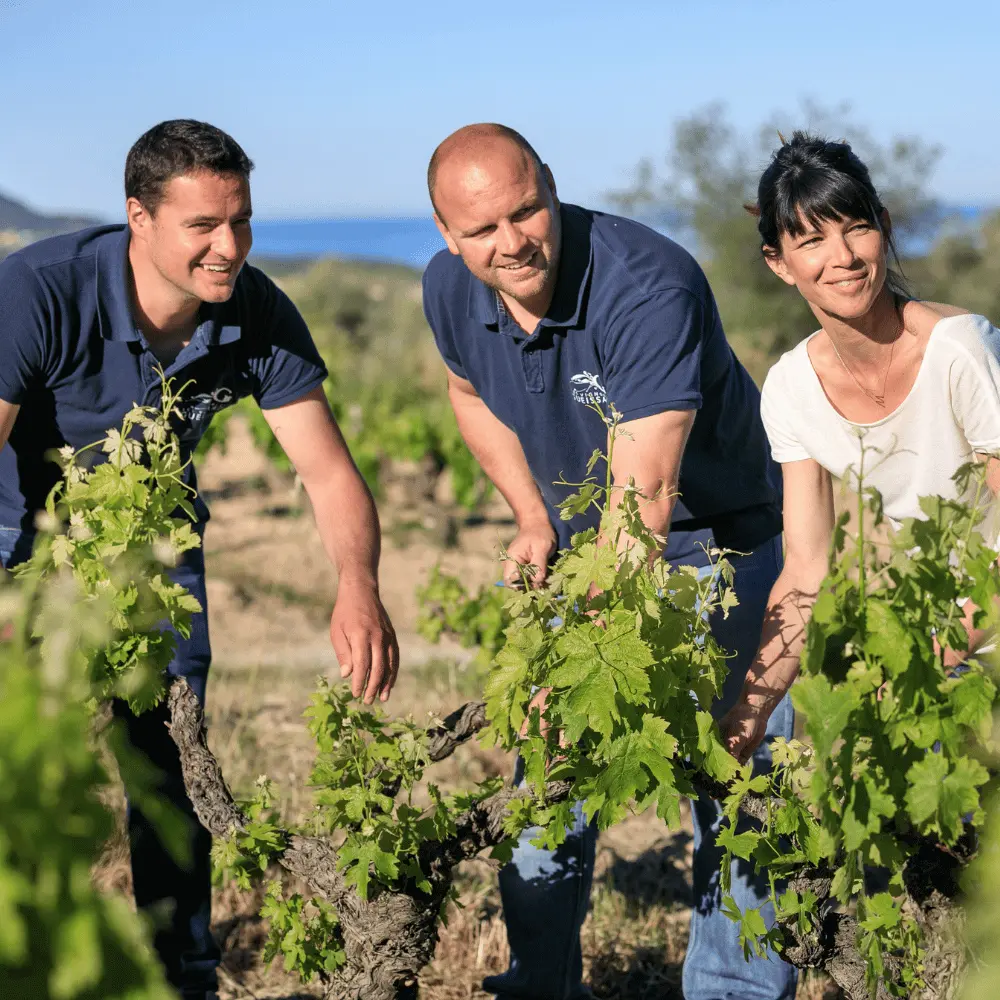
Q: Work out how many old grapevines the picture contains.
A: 2